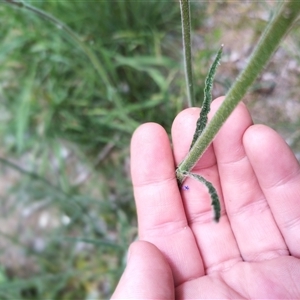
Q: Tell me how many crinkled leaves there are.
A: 2